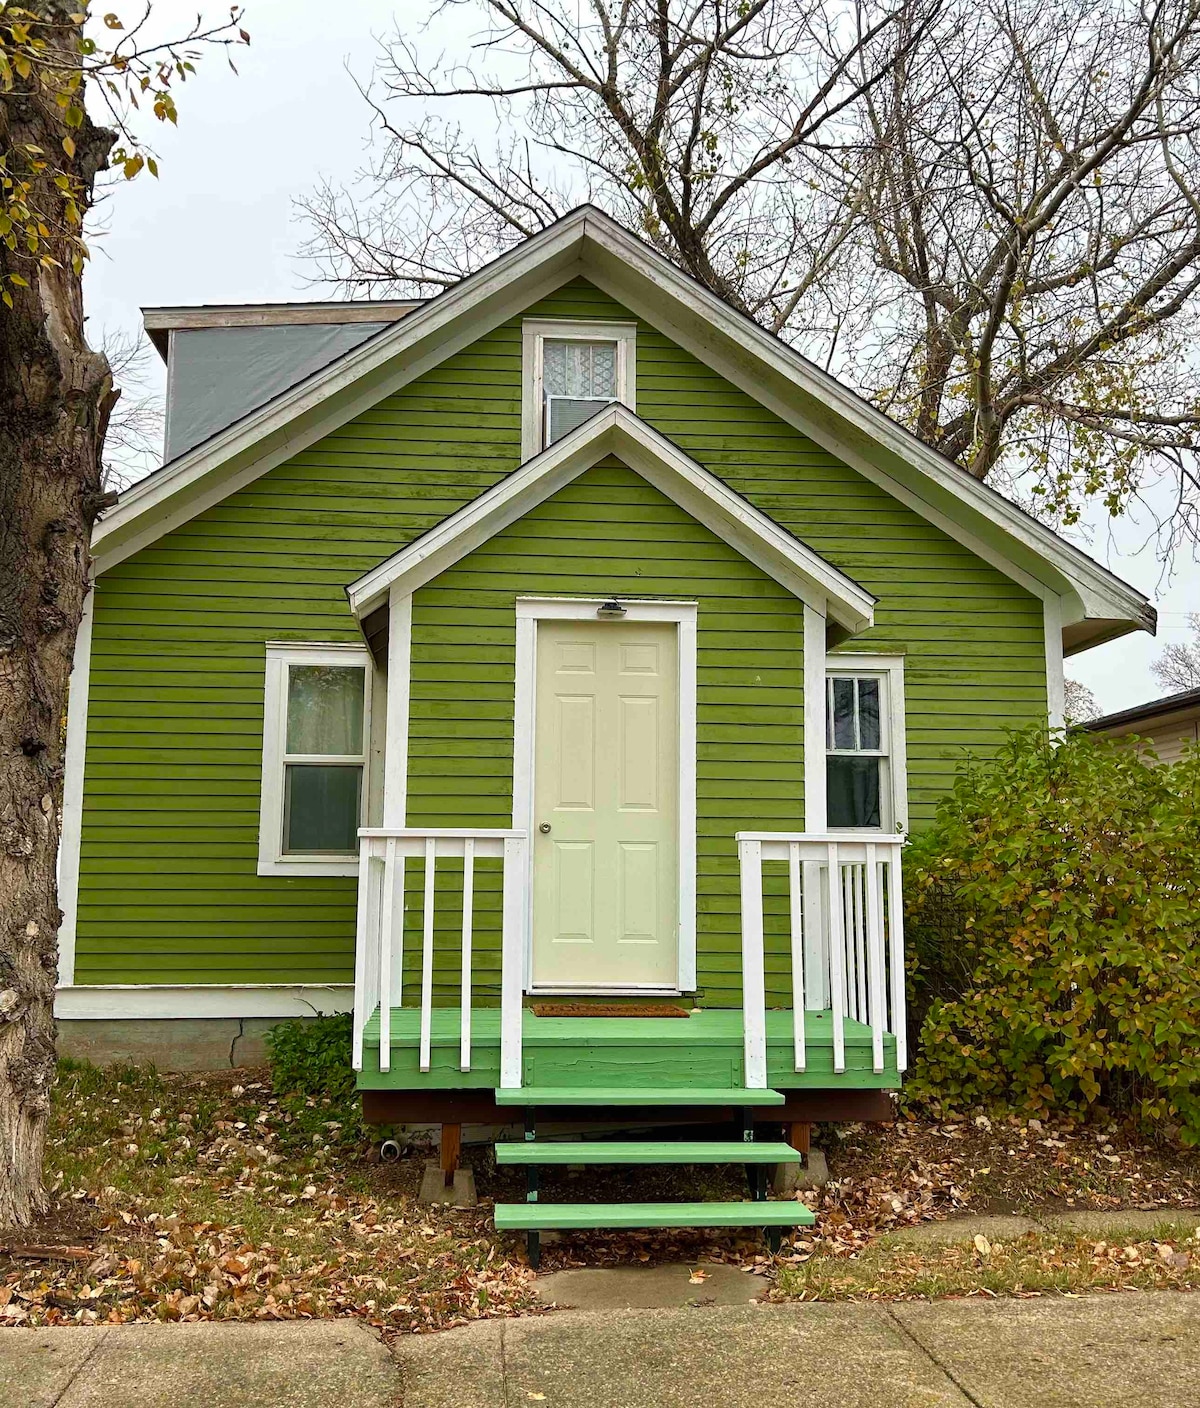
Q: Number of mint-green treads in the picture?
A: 3